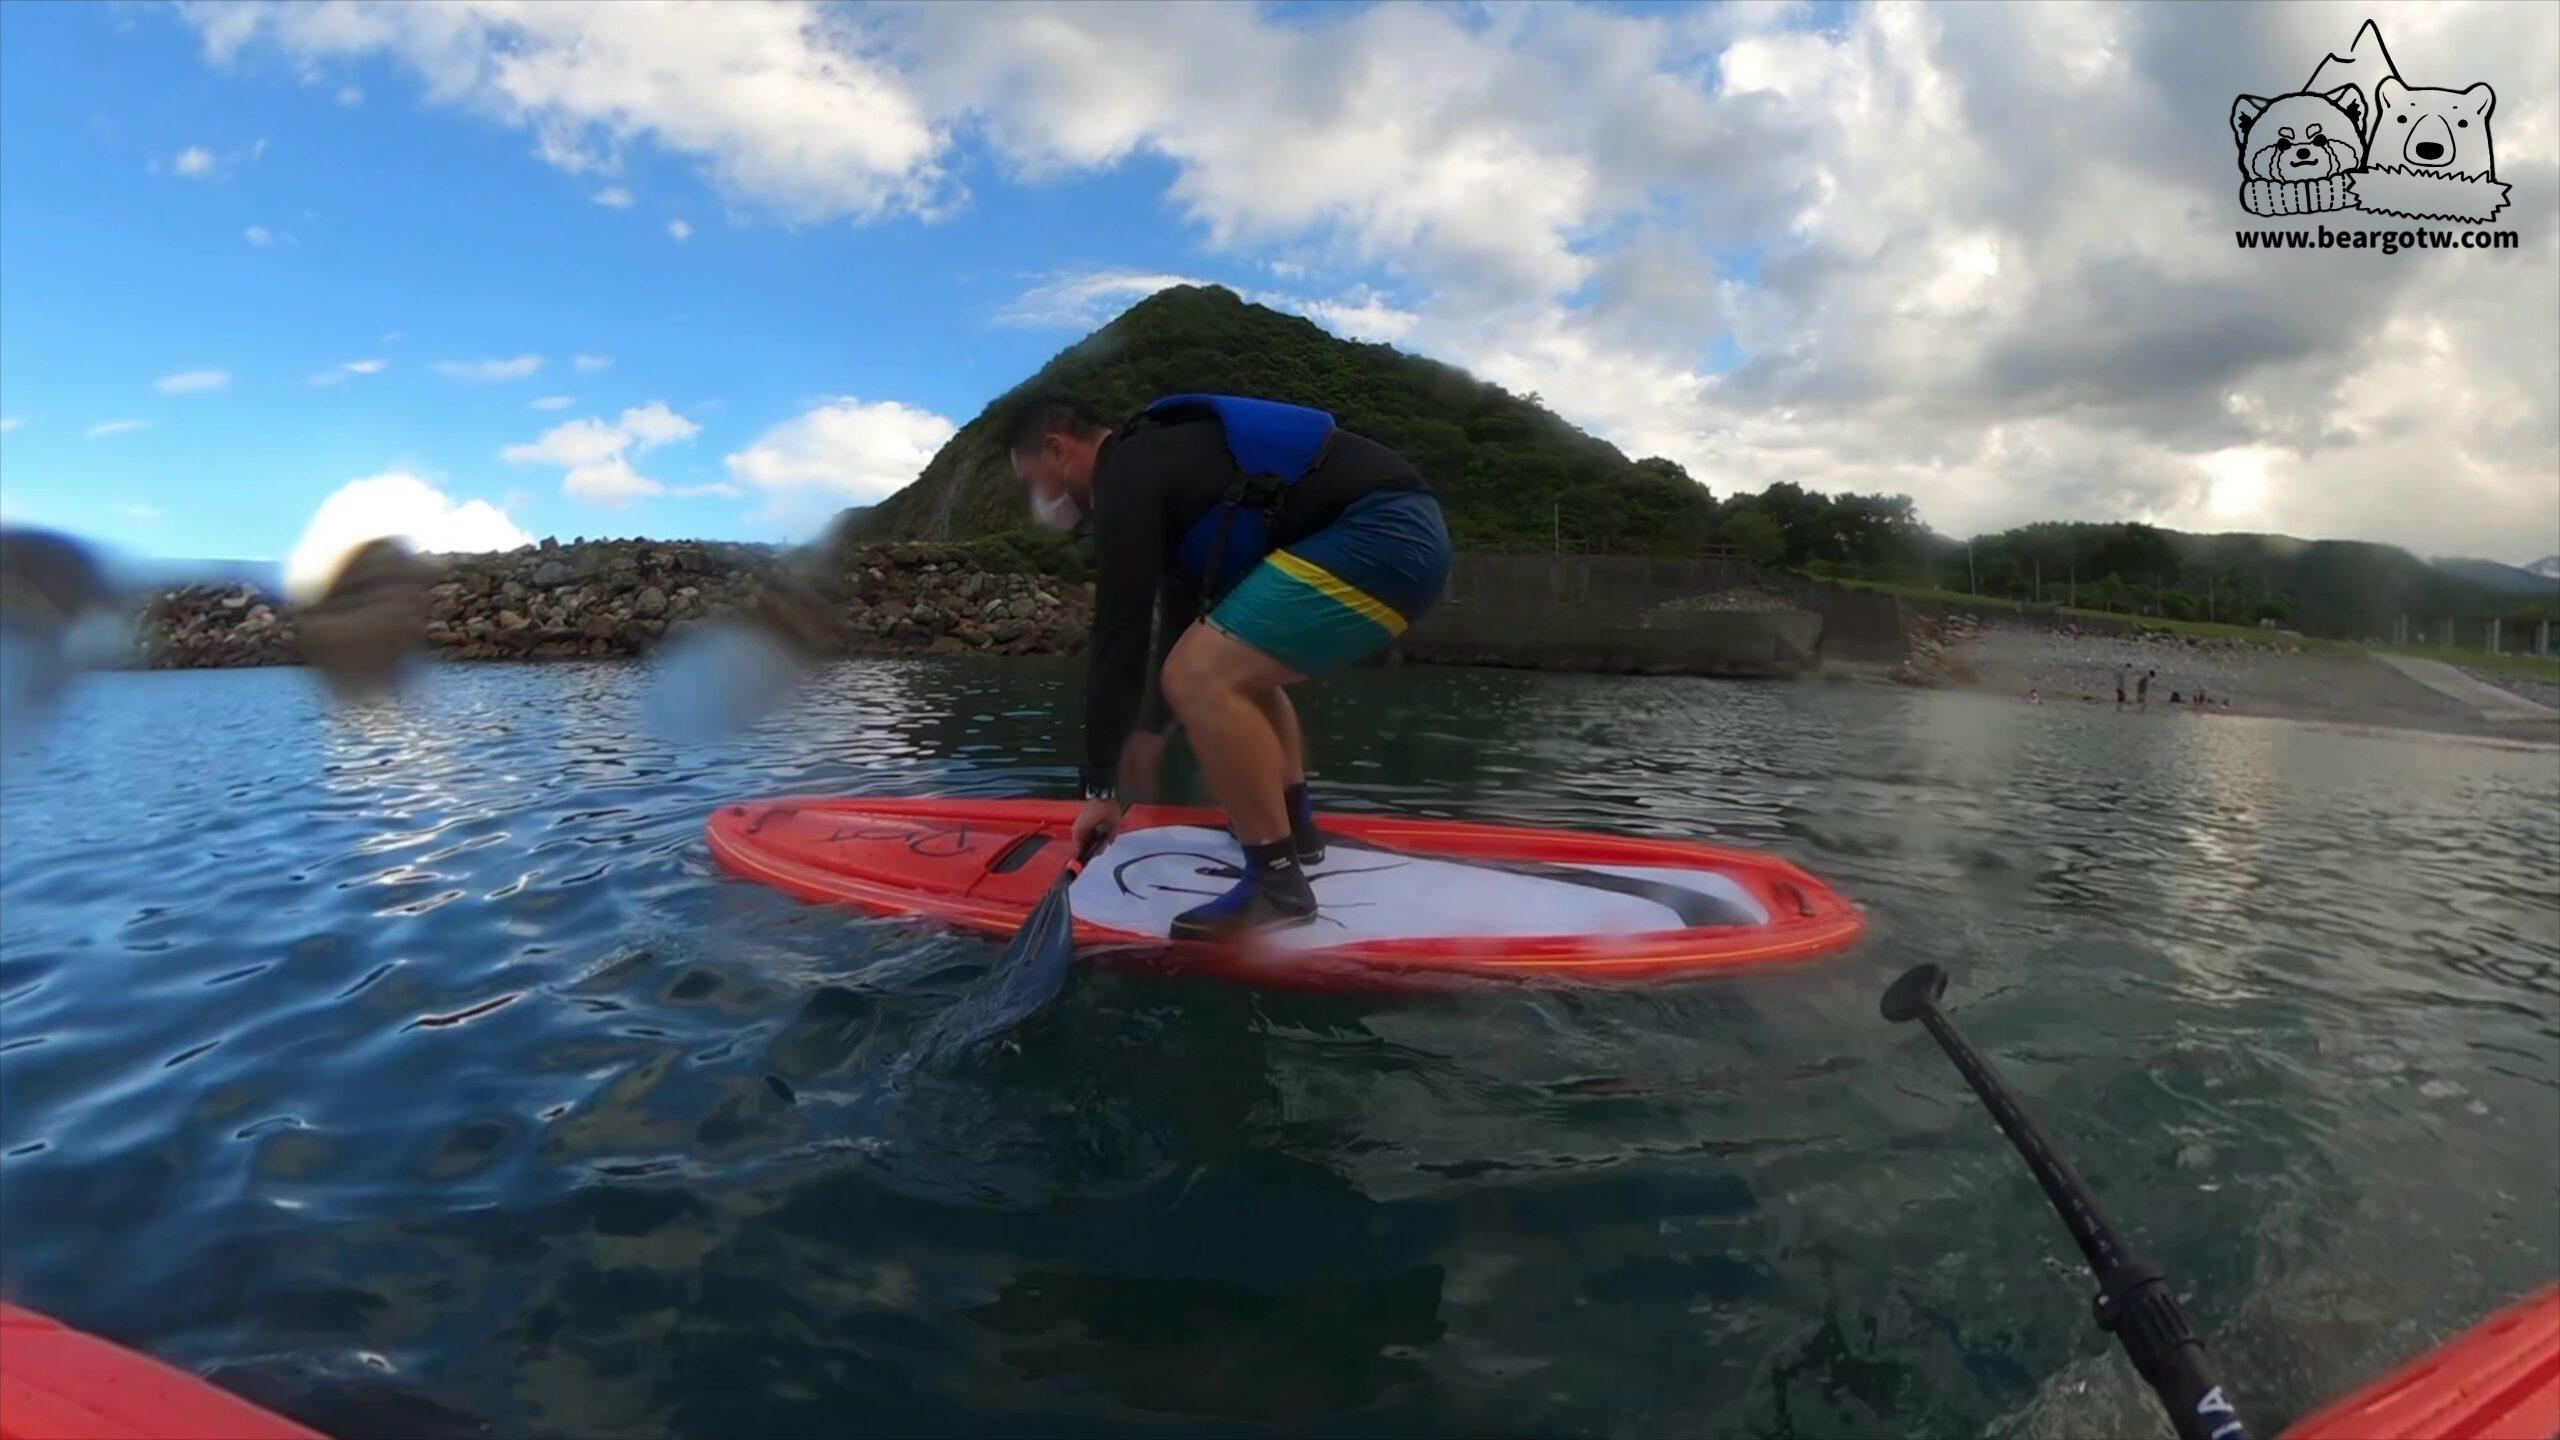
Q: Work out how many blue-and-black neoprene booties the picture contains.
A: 2